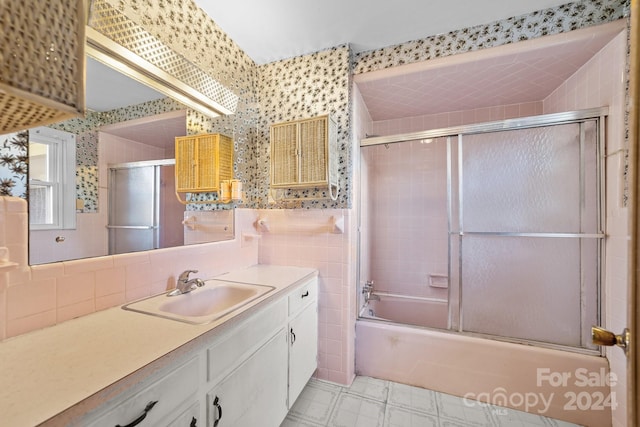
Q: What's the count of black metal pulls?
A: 5